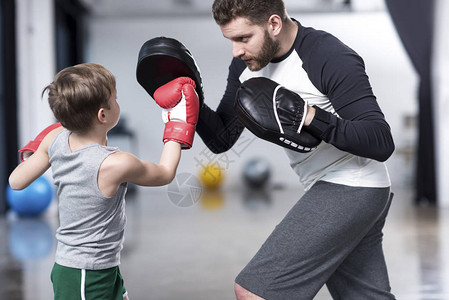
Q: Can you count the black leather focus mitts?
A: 2